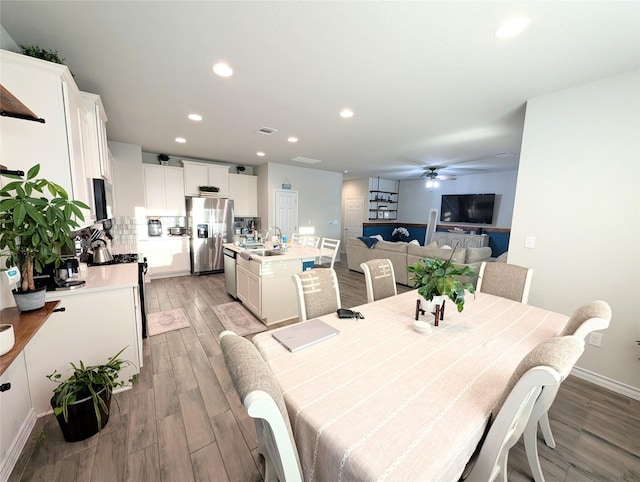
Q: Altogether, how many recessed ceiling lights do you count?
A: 7